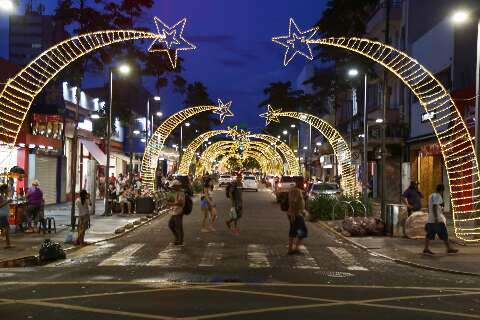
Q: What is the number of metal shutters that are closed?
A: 1